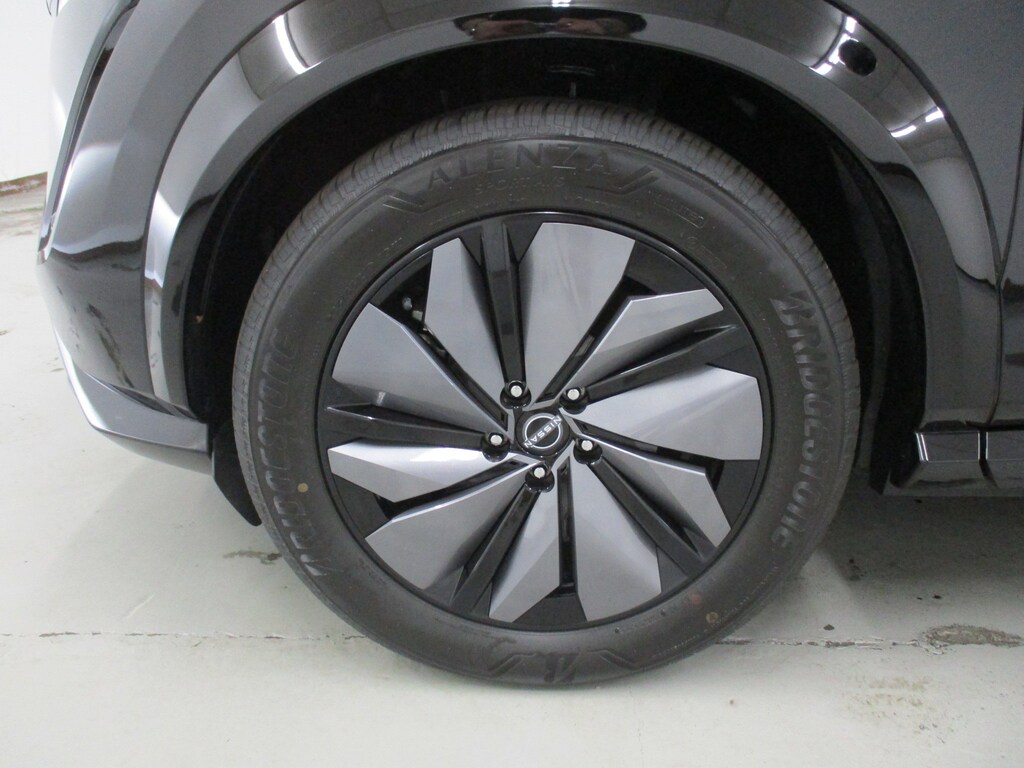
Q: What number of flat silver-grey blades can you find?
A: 10